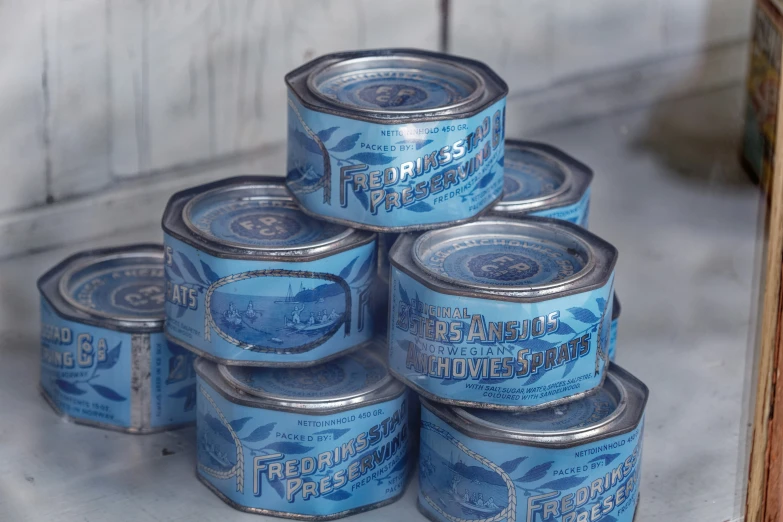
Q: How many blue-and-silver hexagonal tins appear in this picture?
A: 8